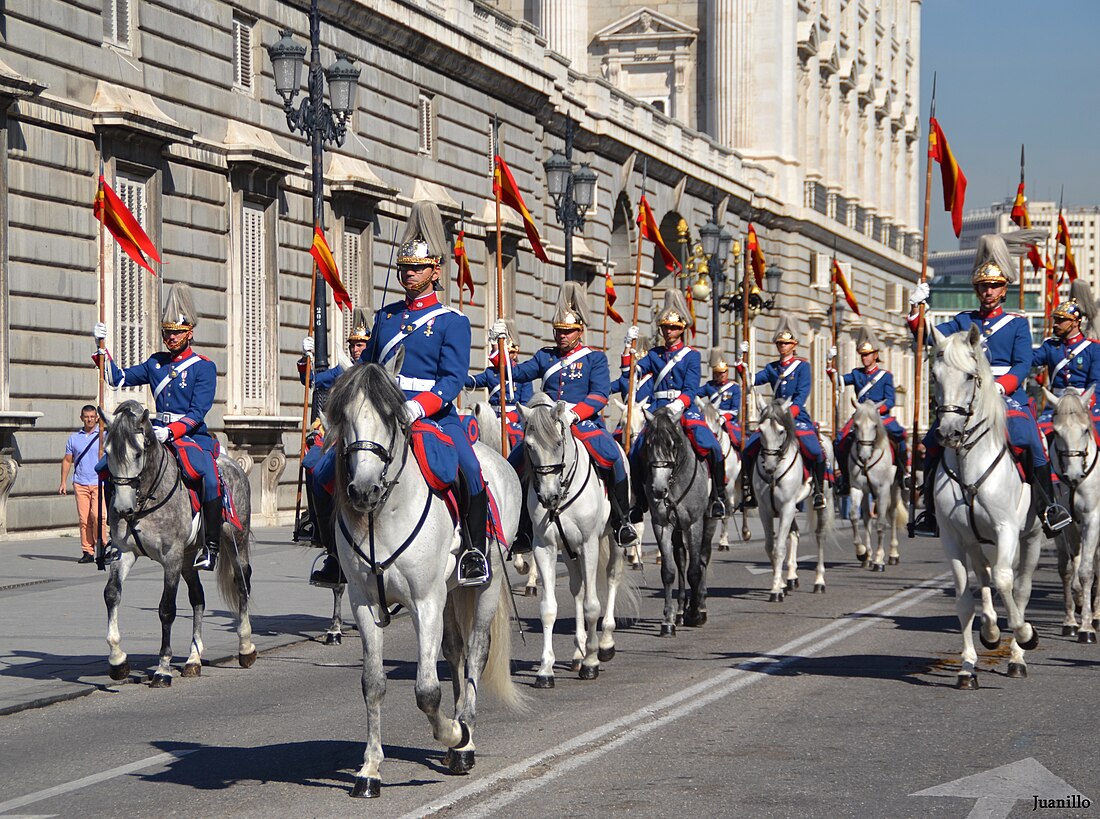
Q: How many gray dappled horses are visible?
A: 2